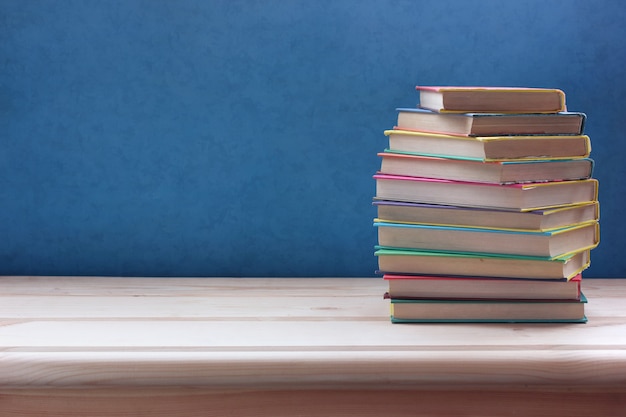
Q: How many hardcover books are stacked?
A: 10